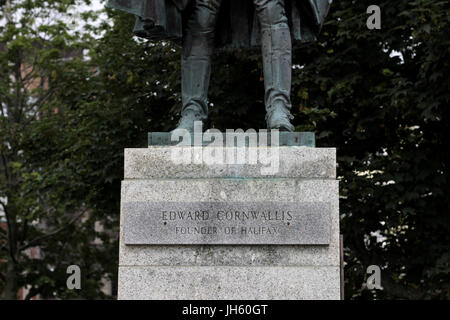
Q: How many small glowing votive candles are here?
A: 0